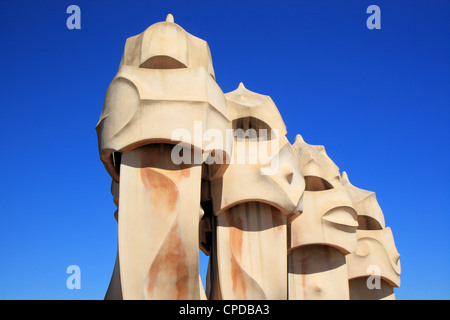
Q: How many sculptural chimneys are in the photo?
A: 4